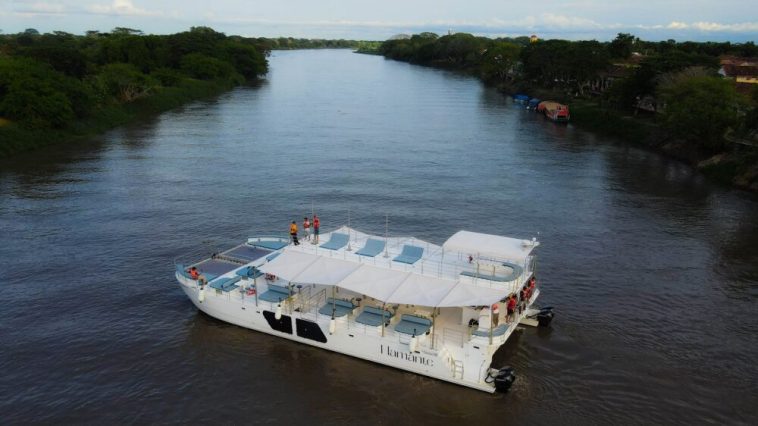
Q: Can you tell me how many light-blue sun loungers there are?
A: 3